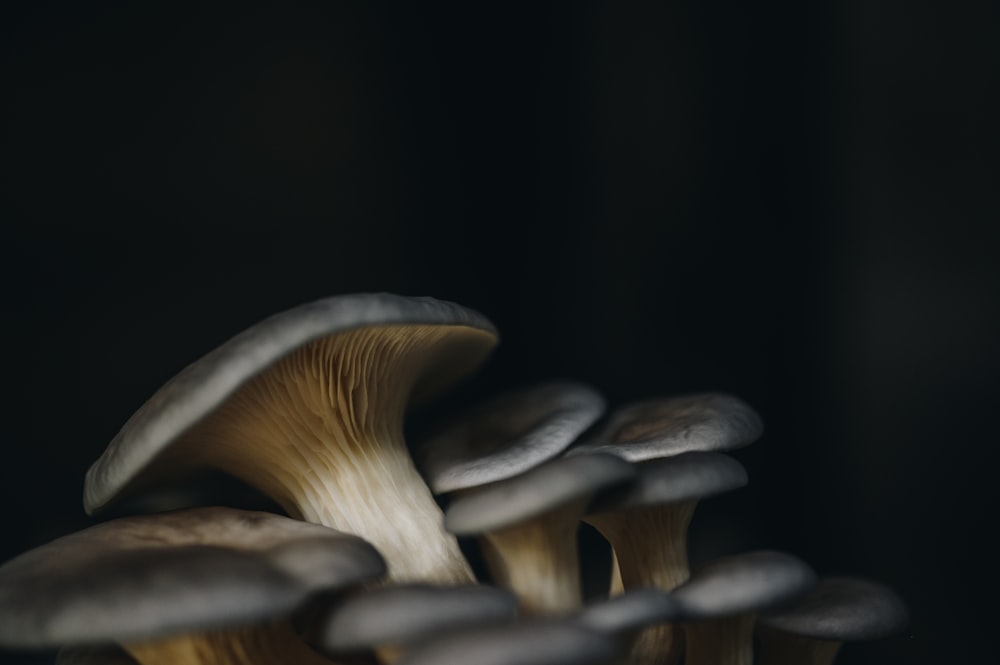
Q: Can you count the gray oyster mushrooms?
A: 11